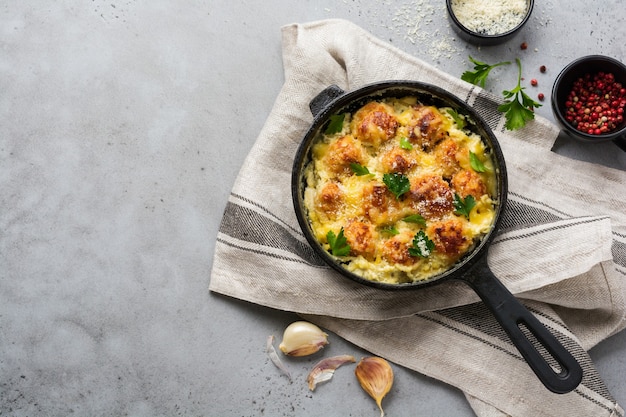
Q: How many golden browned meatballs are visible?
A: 12